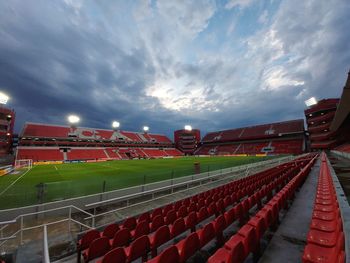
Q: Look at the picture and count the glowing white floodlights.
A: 6